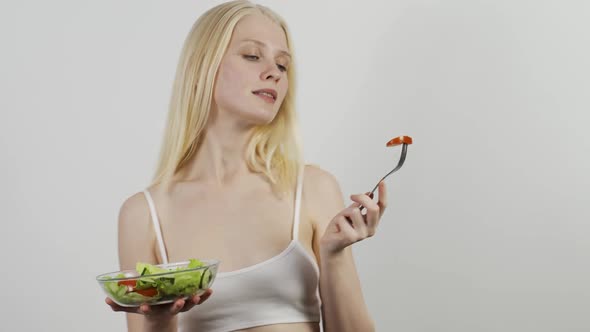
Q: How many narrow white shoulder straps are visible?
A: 2